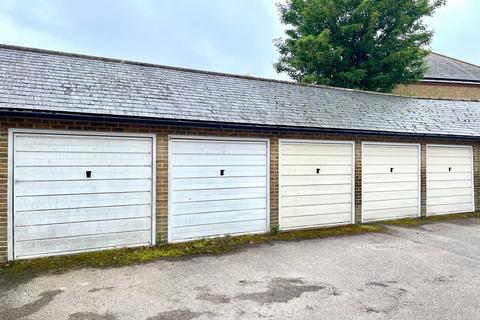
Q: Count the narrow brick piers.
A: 4